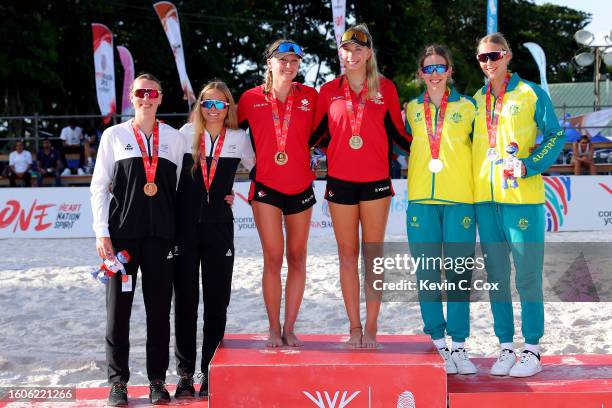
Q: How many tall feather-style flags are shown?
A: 6